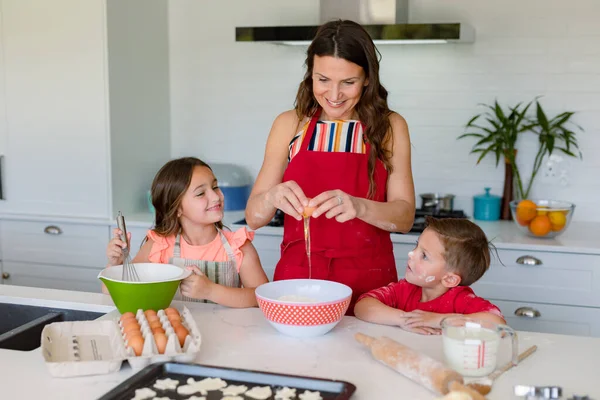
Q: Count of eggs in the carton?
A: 14